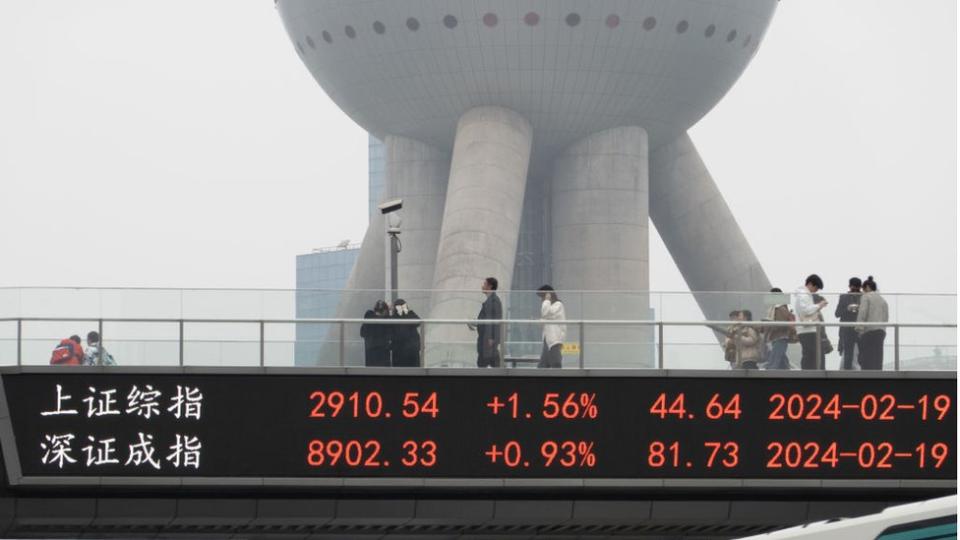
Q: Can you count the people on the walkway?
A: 12